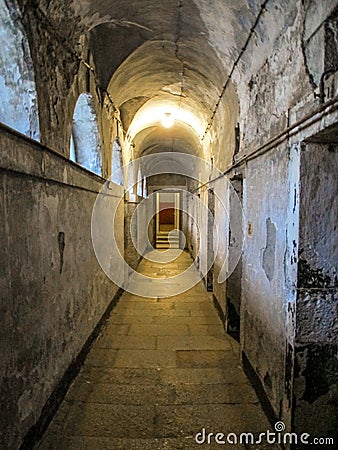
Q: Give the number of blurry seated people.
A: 0